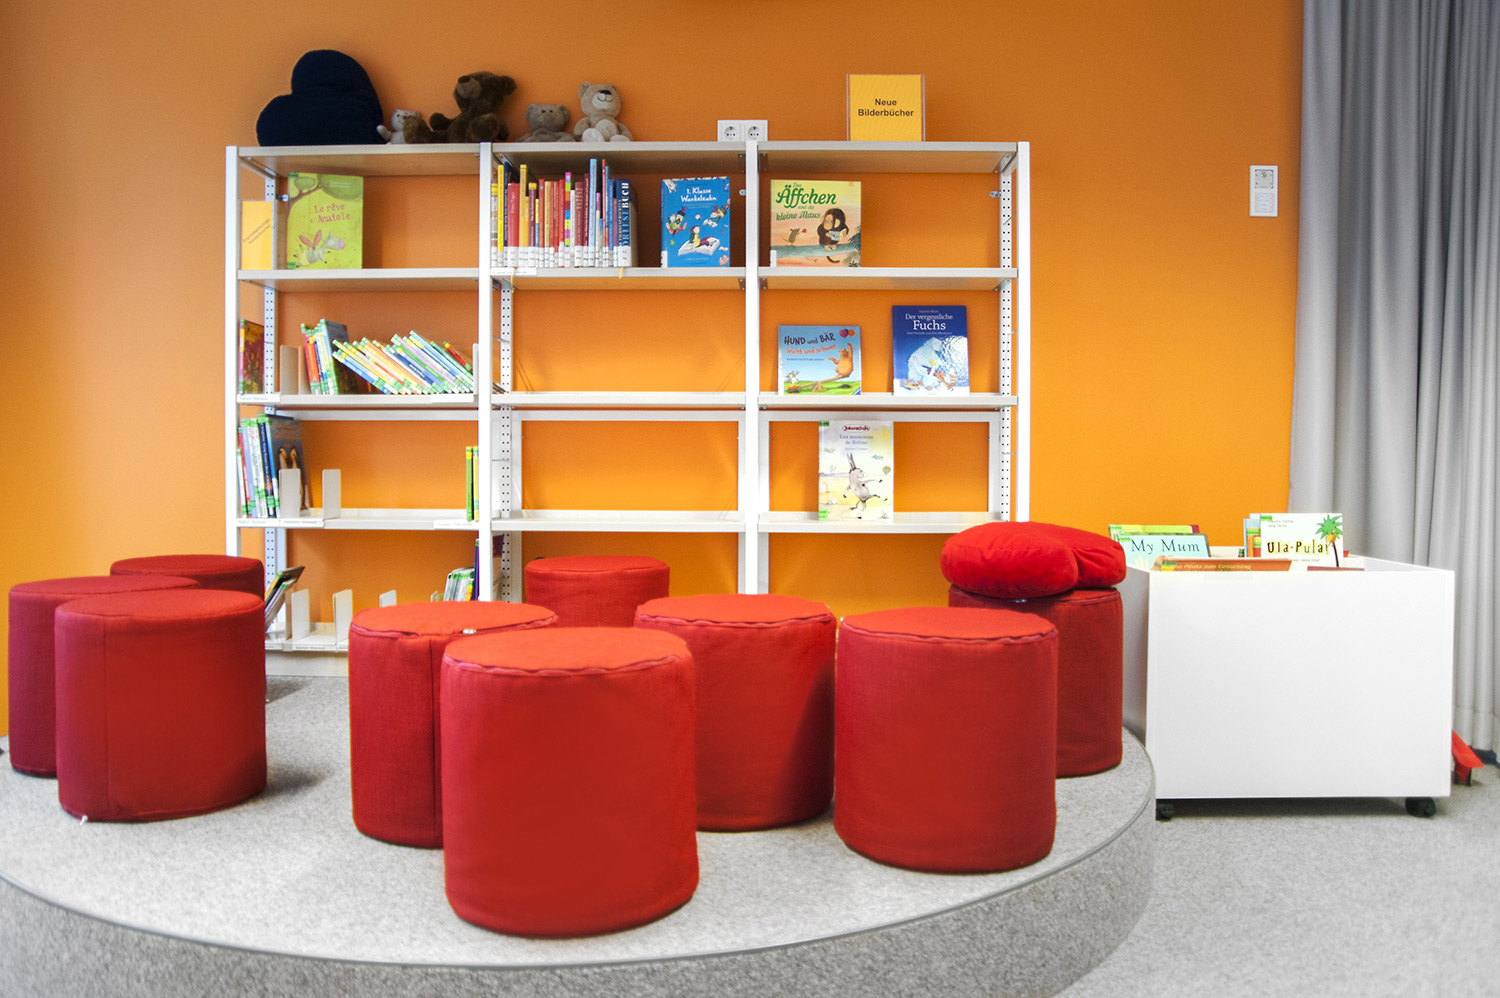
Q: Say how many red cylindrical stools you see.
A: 9